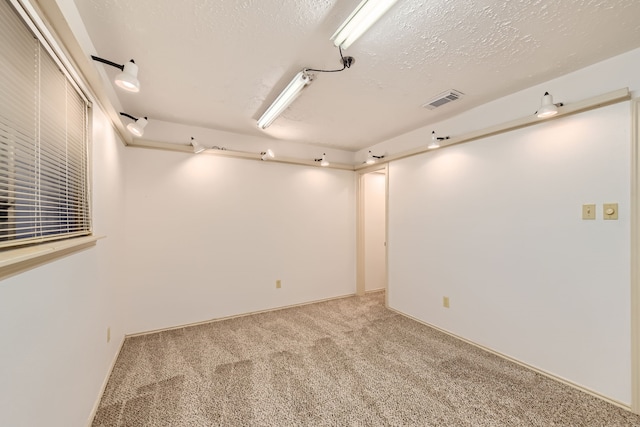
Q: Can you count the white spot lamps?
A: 8